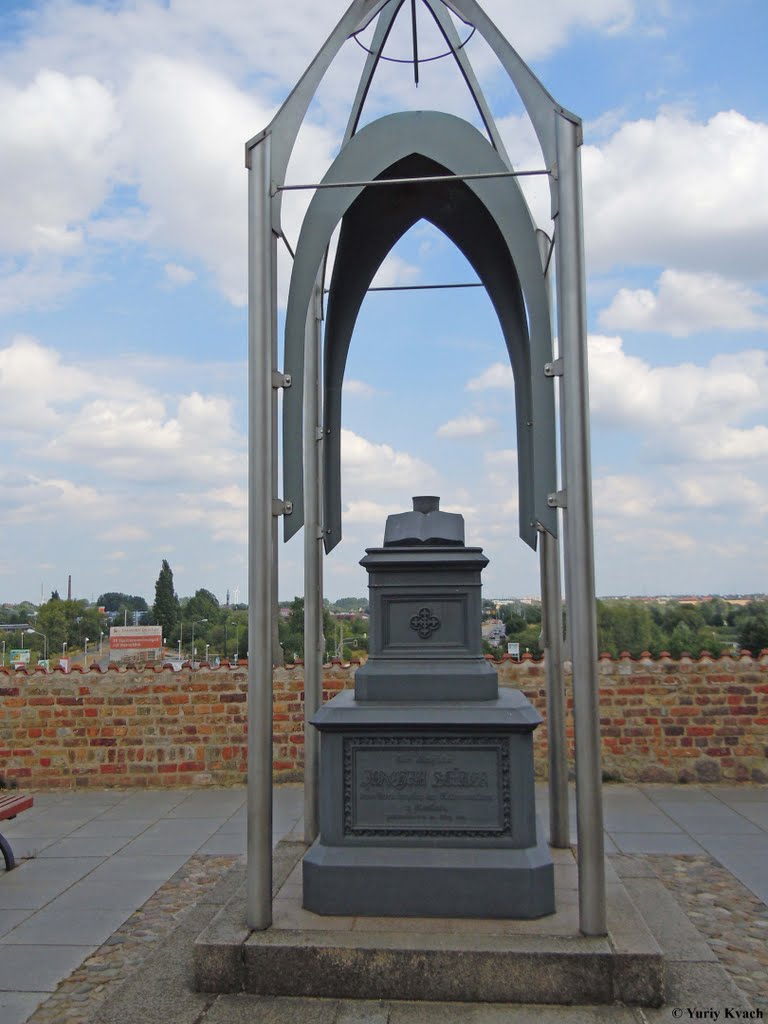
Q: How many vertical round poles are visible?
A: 4